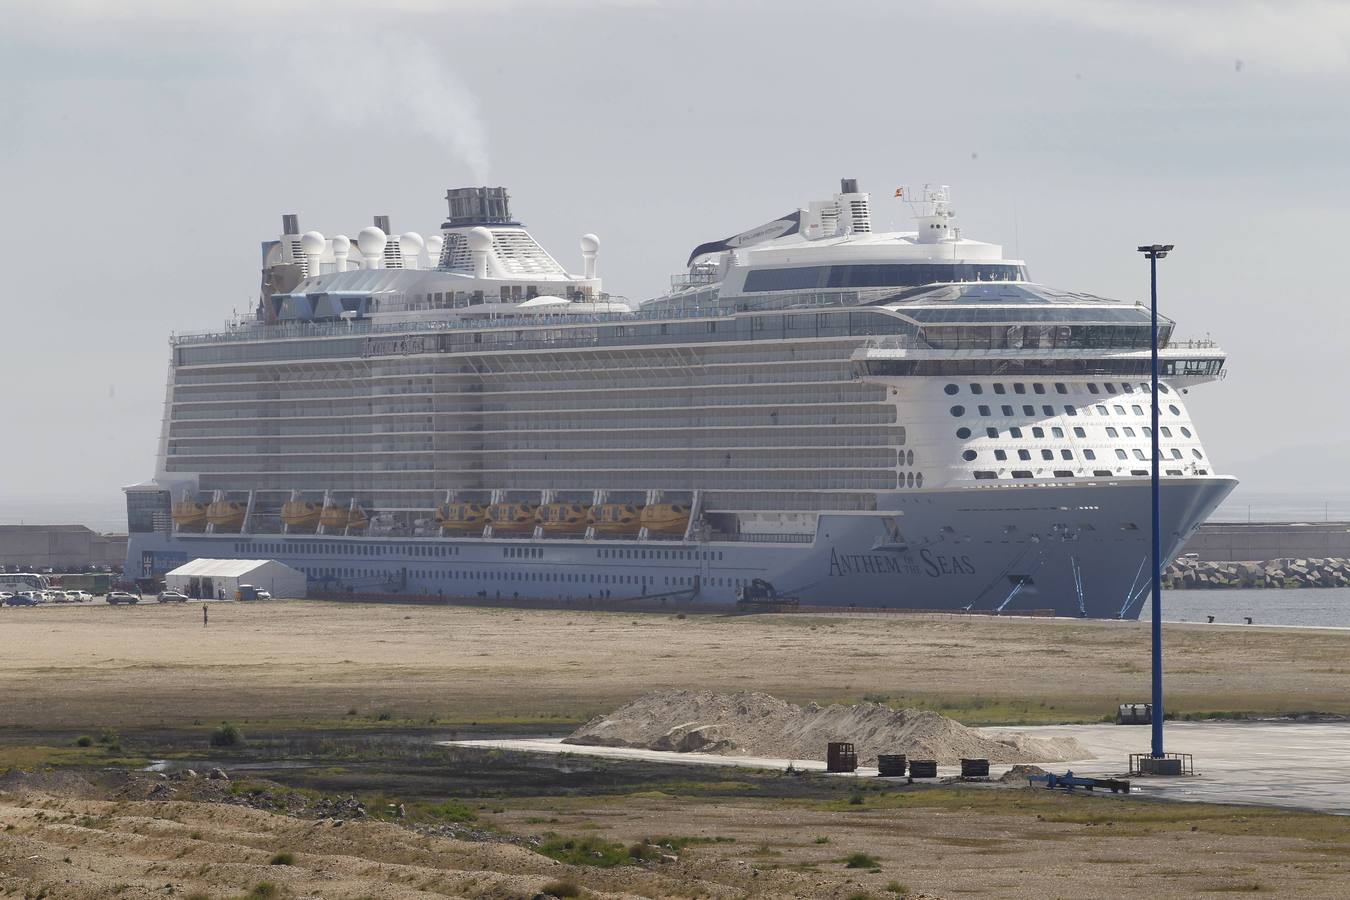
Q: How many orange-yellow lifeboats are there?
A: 9